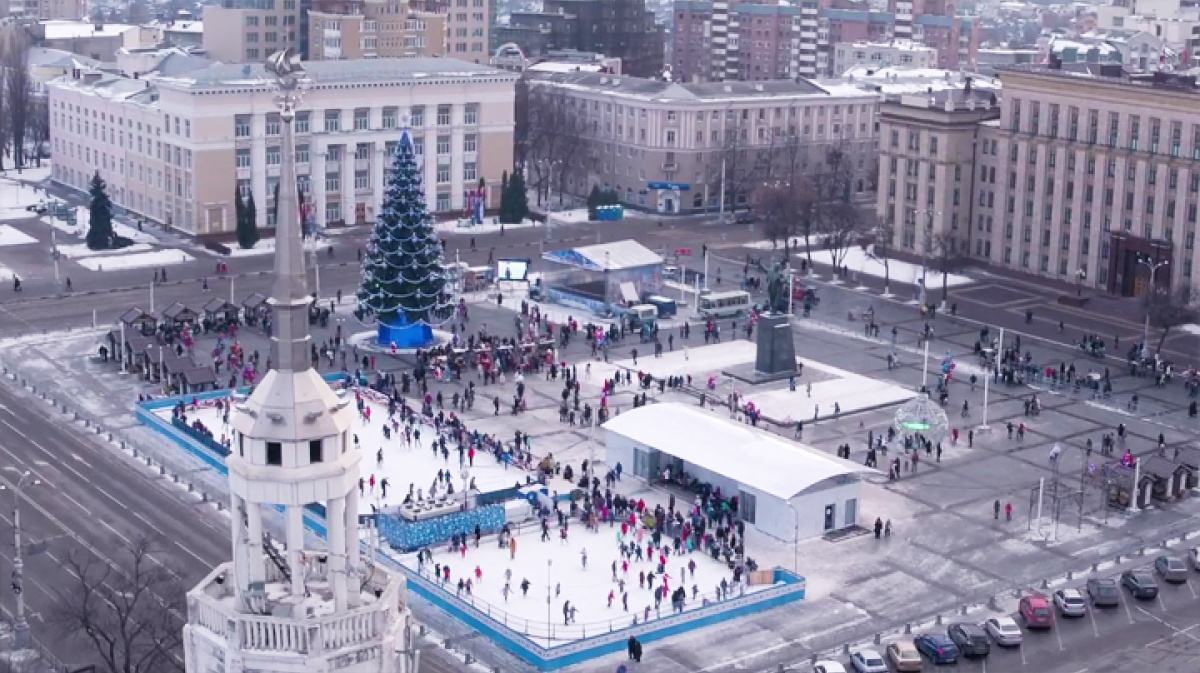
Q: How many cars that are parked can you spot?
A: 12